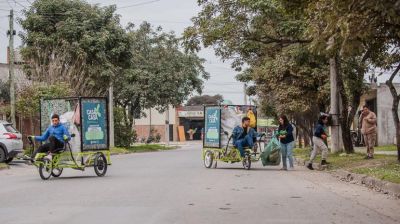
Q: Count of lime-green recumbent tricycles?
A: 2